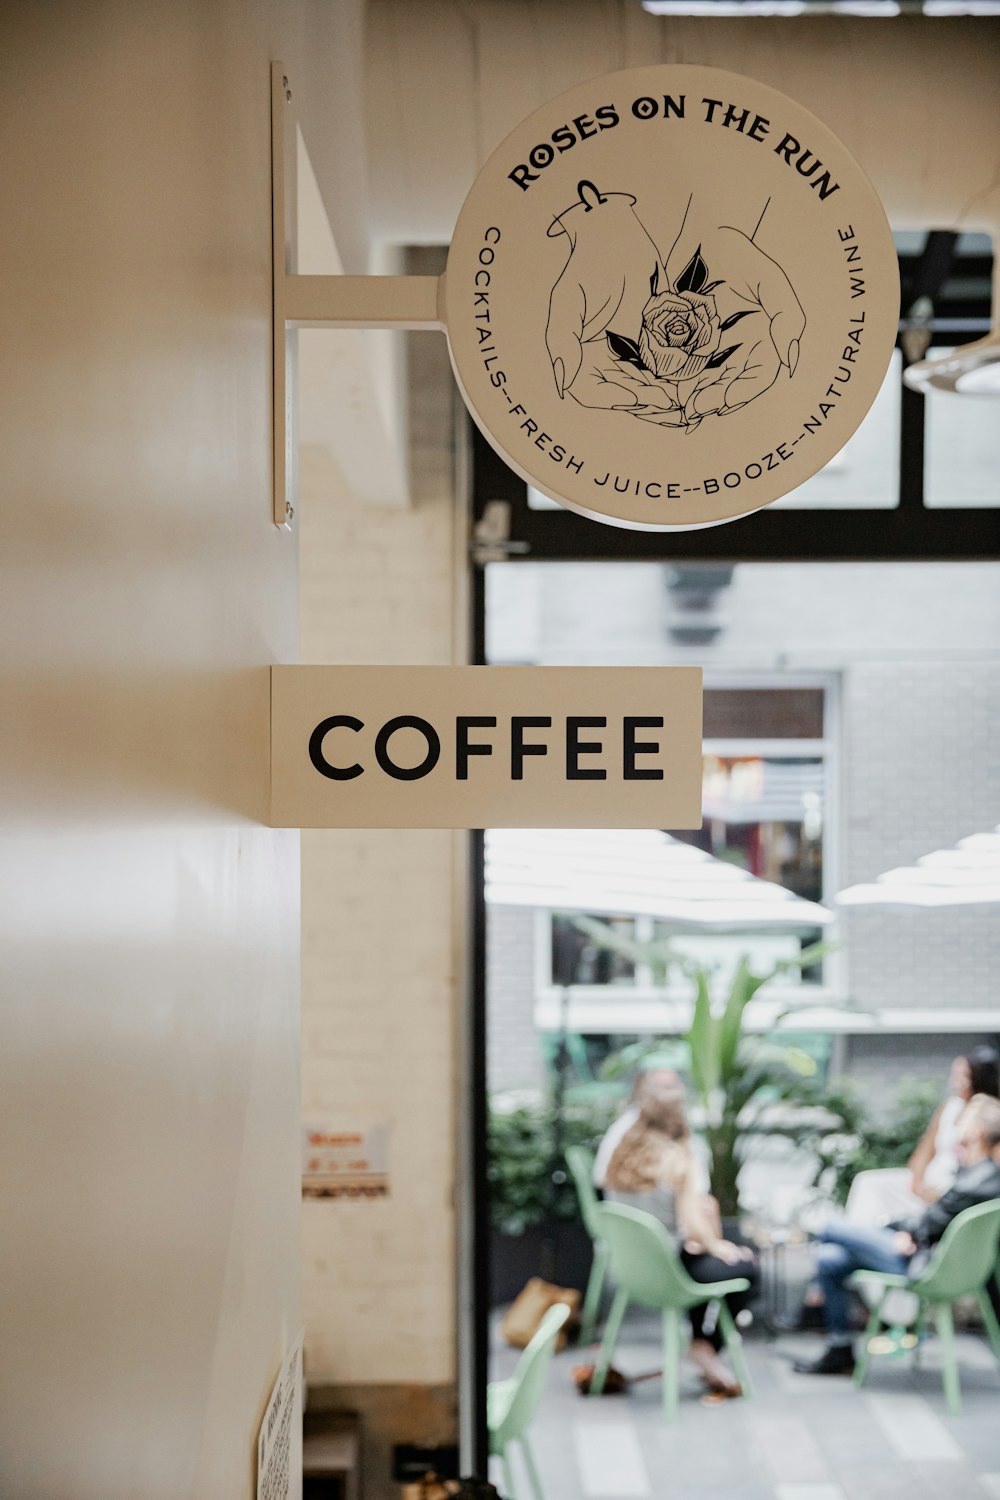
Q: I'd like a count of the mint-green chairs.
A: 4